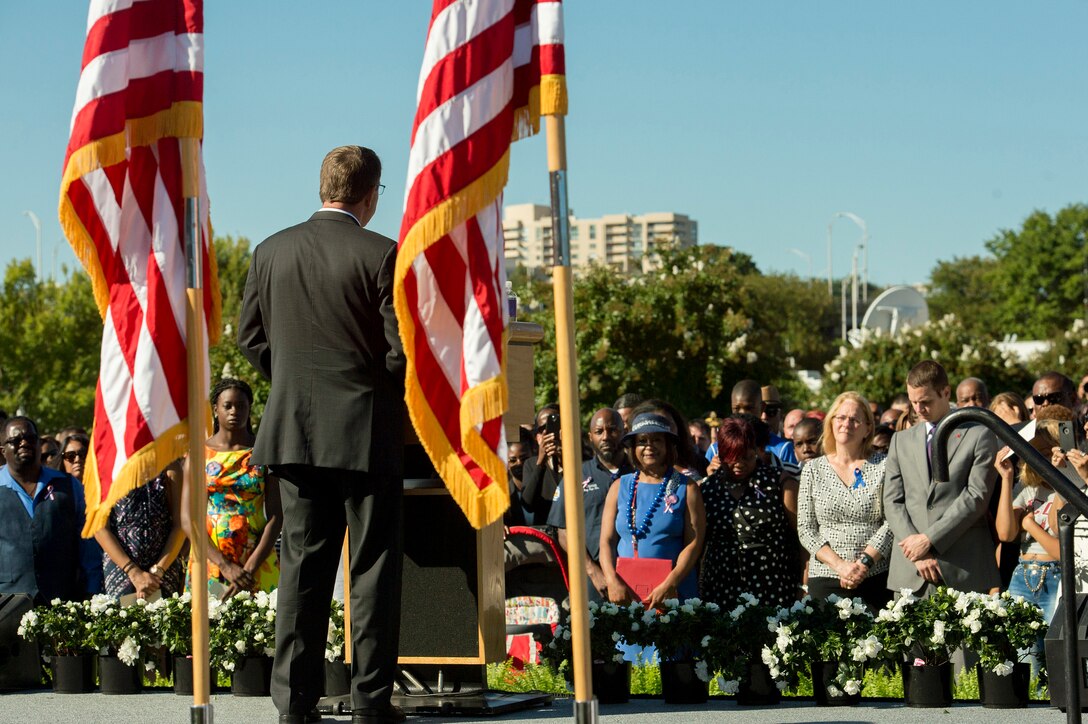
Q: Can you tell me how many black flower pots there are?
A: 11